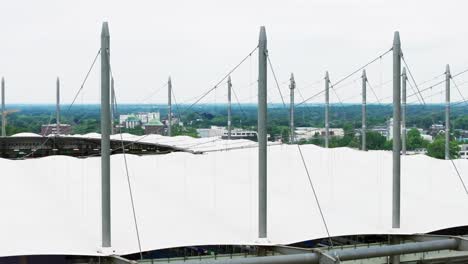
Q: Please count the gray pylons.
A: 13